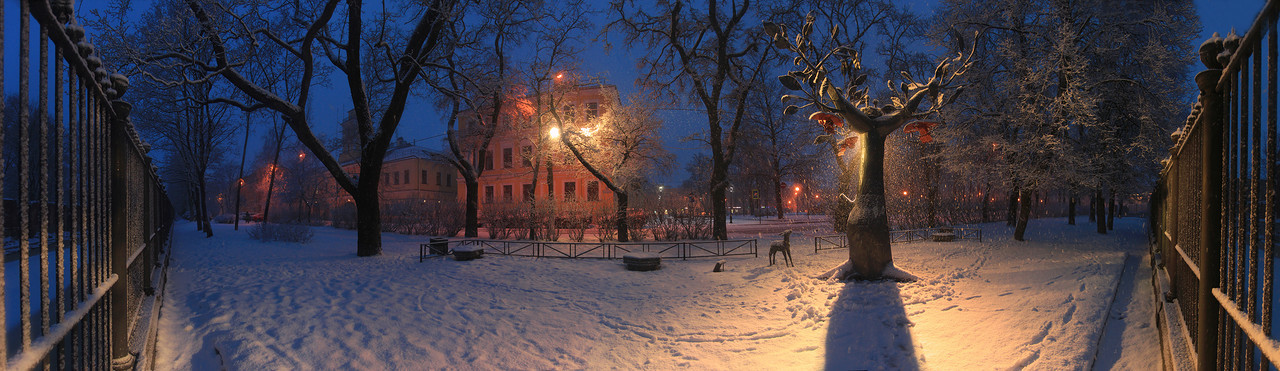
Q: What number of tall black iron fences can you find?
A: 2